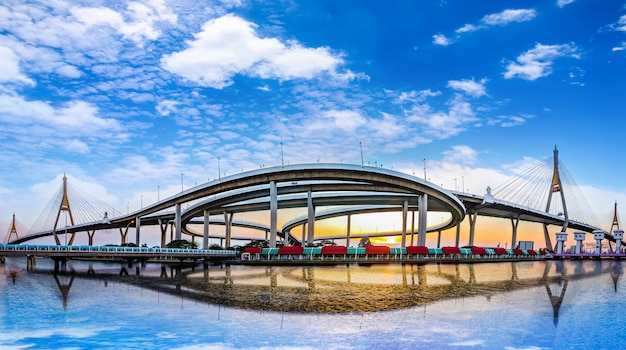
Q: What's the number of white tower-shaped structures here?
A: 4